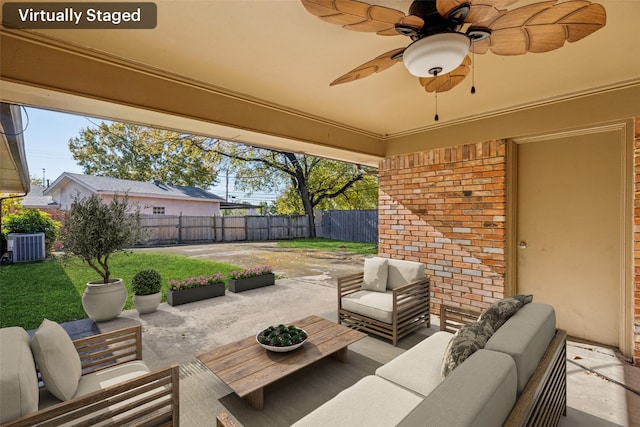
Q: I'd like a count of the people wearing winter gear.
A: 0